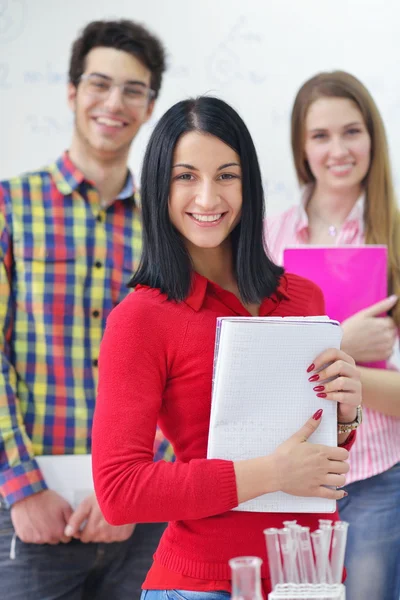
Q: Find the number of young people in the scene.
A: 3